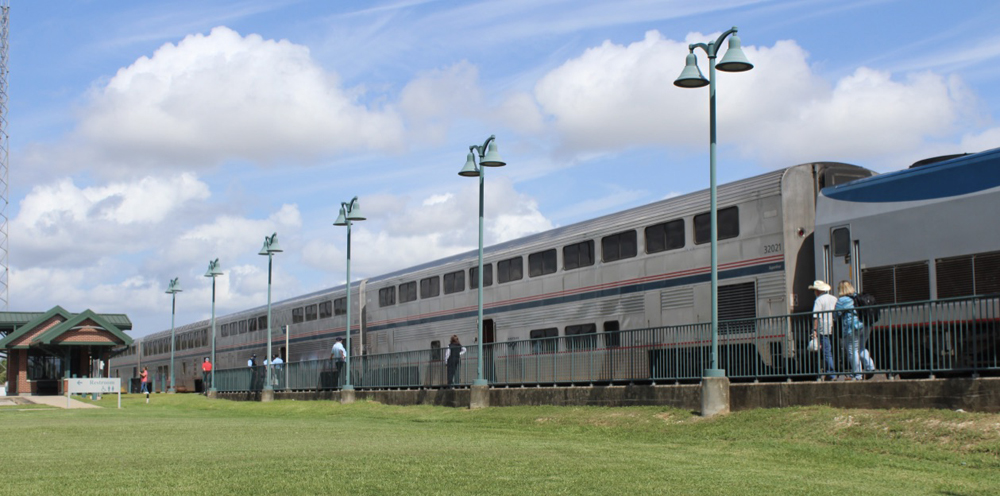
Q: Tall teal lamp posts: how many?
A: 6